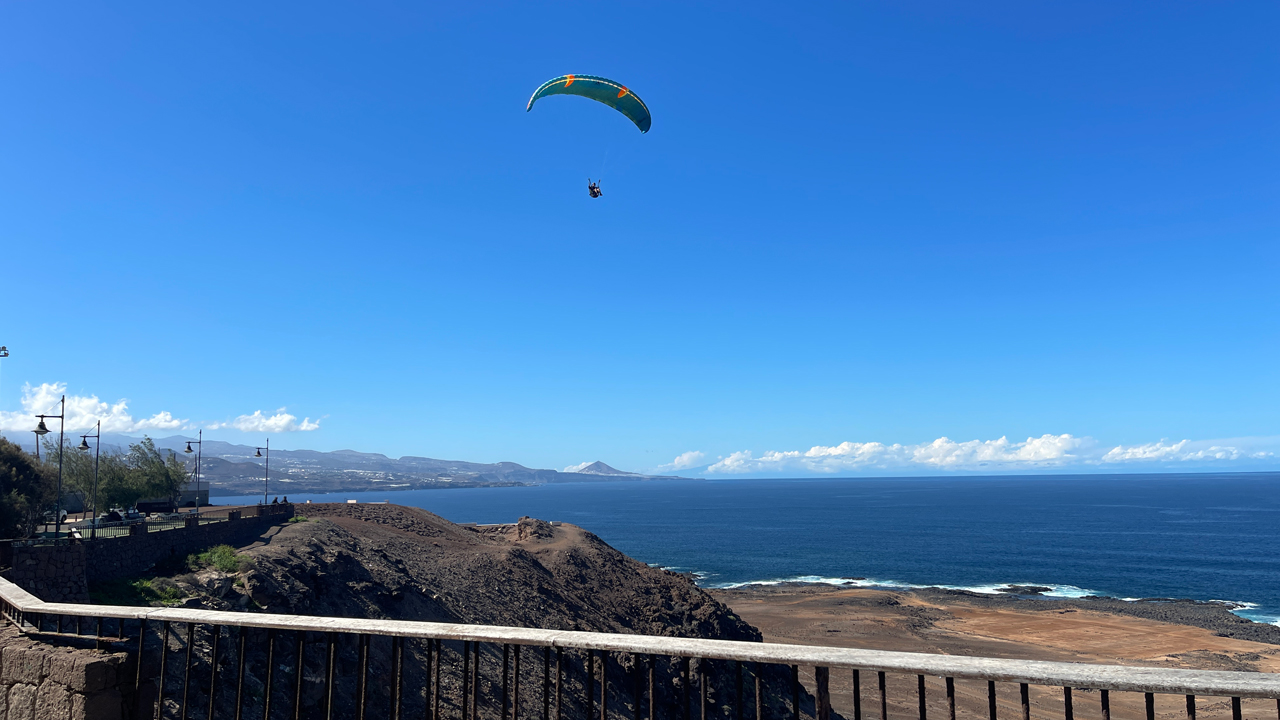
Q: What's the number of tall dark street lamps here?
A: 4